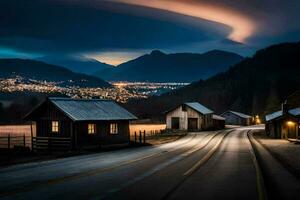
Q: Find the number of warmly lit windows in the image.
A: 3